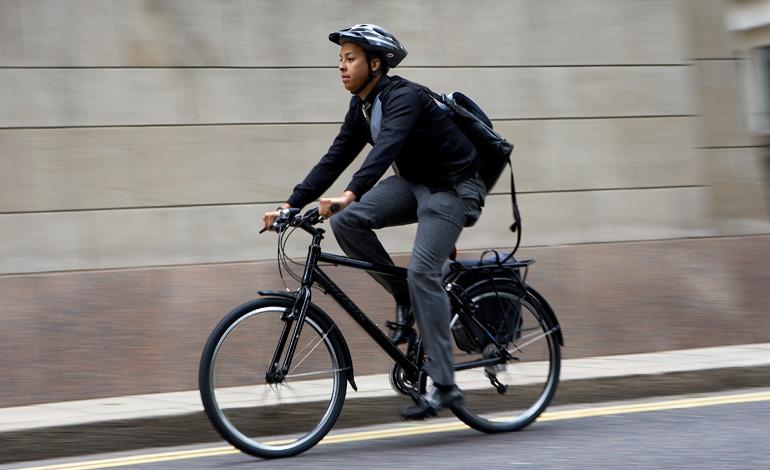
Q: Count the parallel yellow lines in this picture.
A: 2